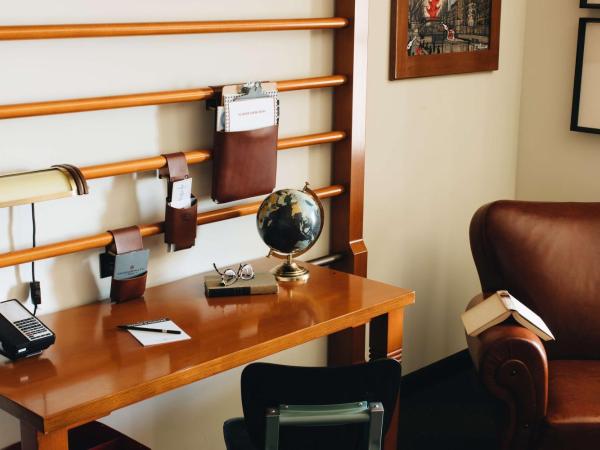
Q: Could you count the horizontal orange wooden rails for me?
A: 4